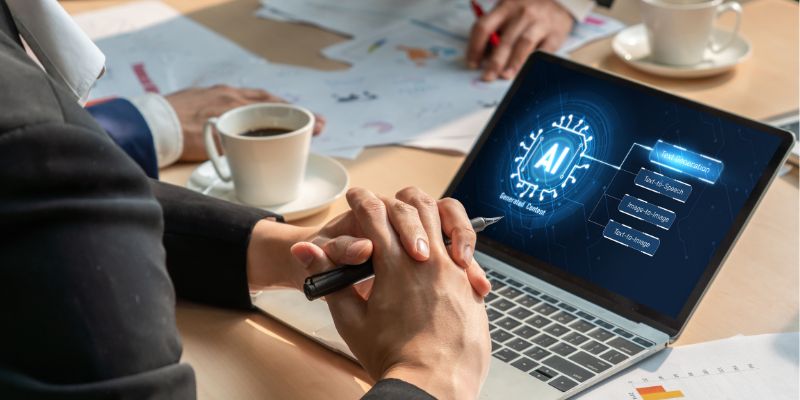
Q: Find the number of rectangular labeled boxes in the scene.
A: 4